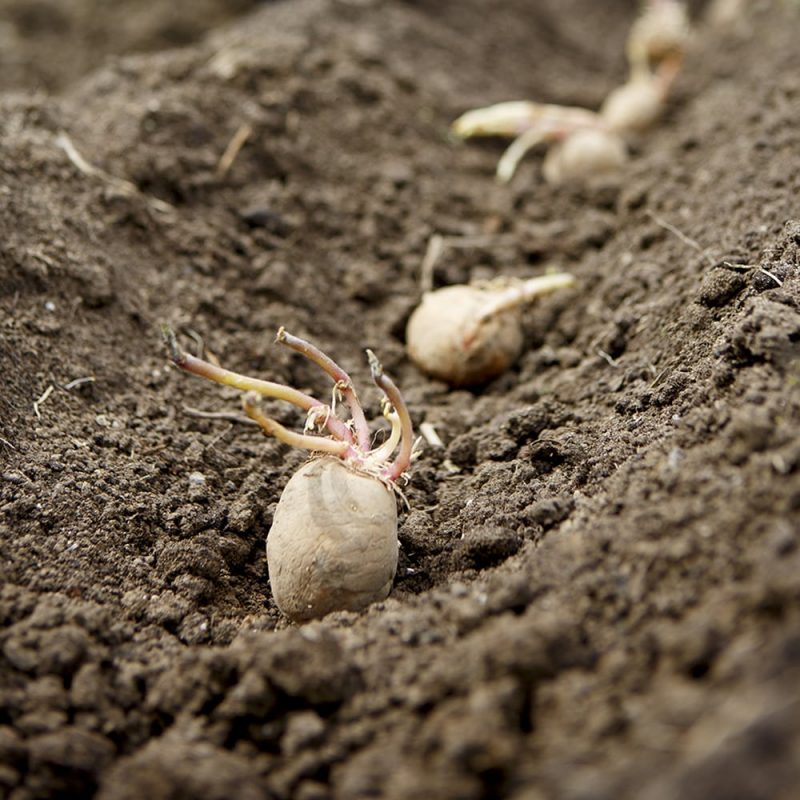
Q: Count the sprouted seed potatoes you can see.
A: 5